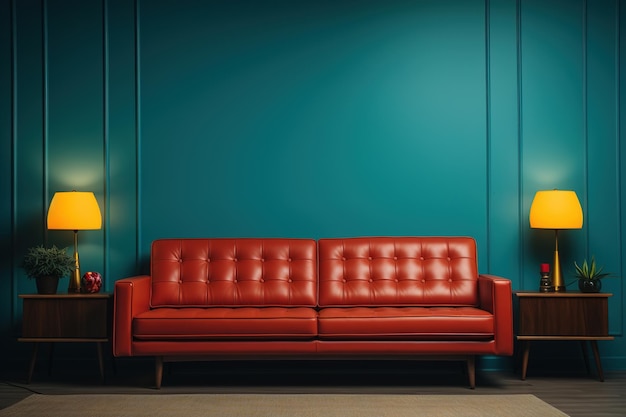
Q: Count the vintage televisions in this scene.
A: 0